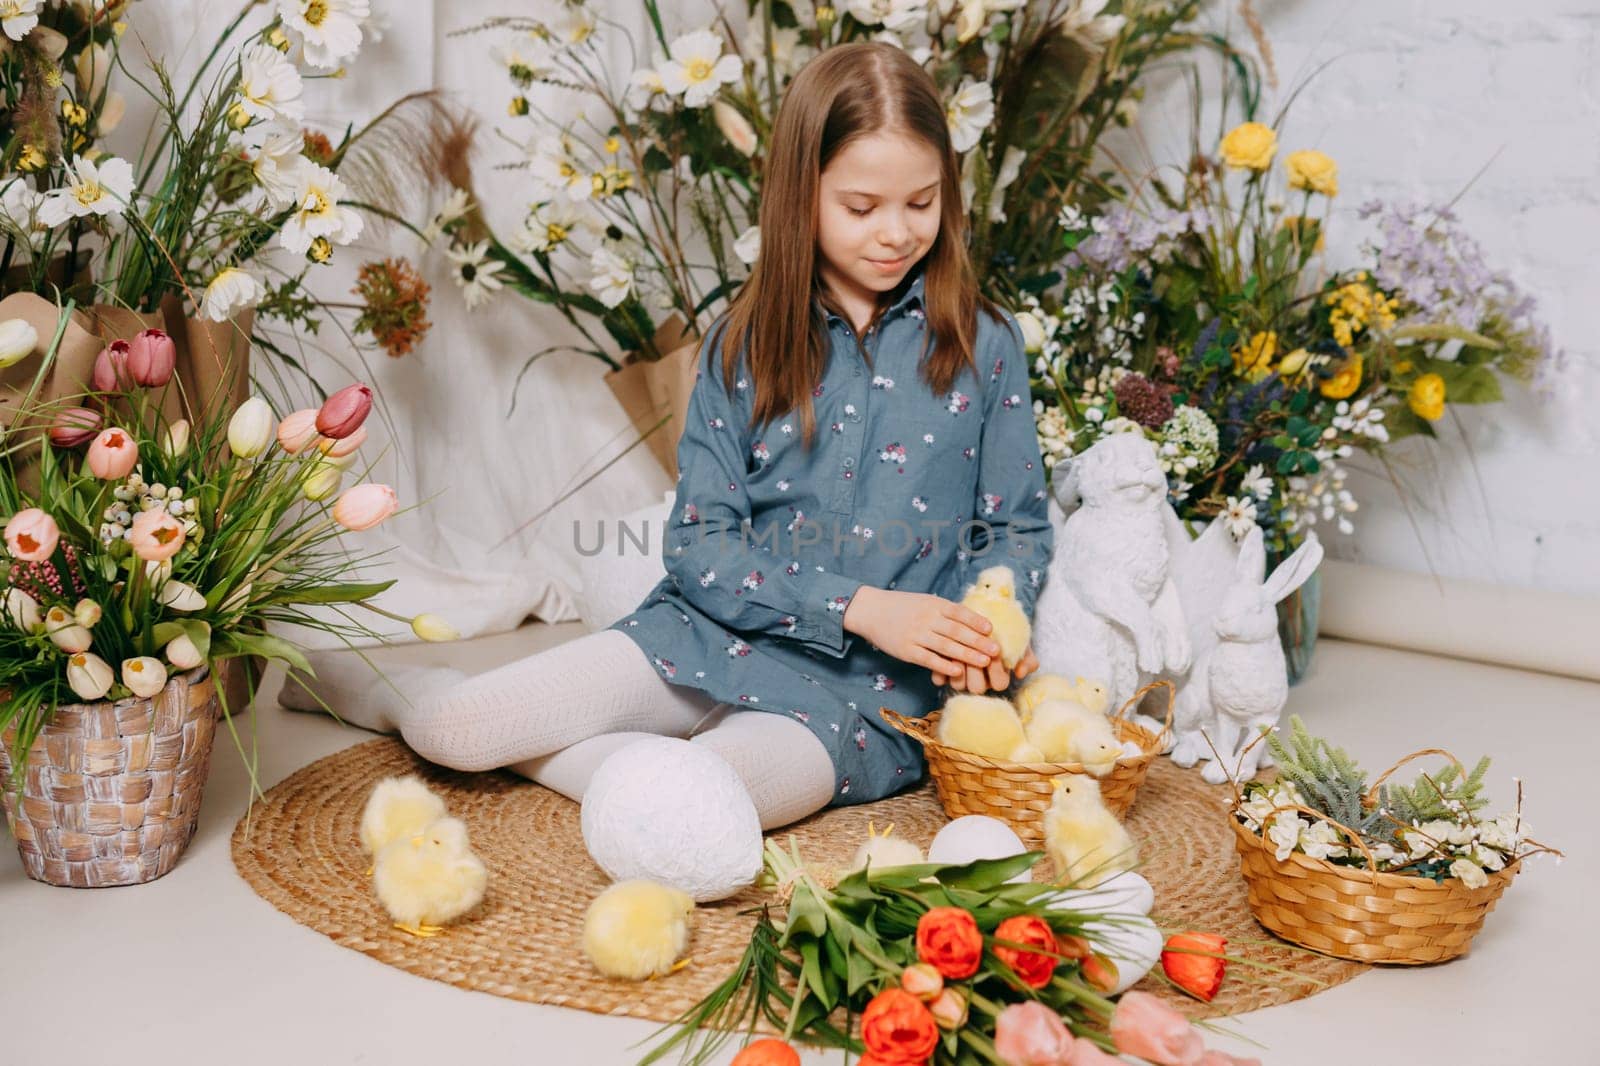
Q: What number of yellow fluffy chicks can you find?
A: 9